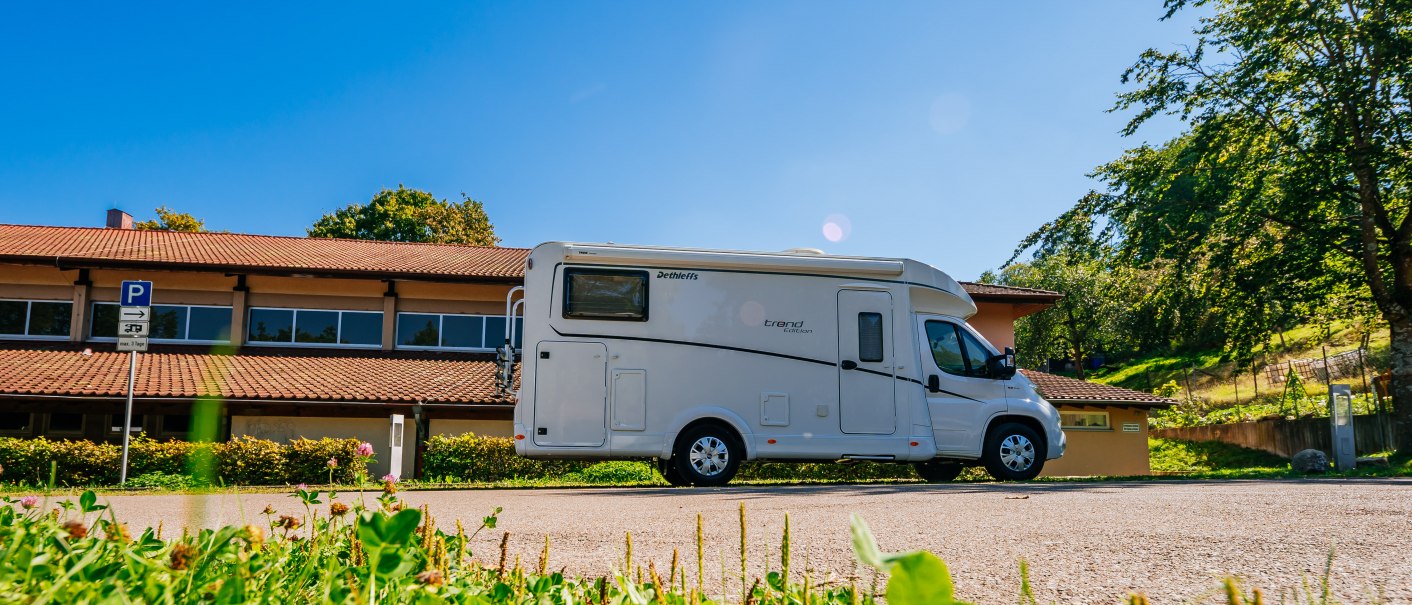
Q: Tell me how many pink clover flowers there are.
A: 5